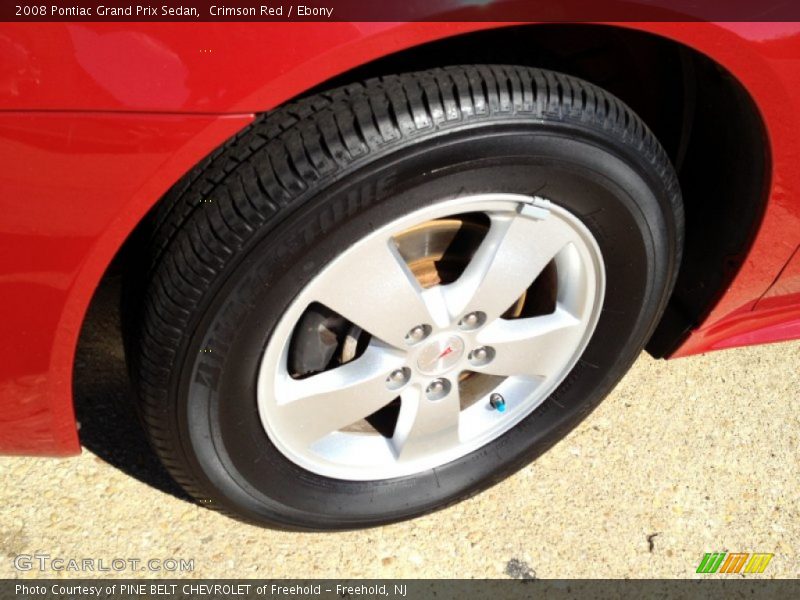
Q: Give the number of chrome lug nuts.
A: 5